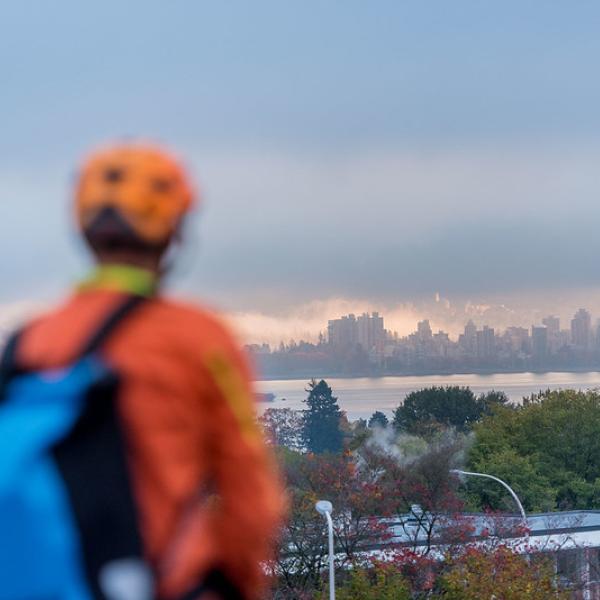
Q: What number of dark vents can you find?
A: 2